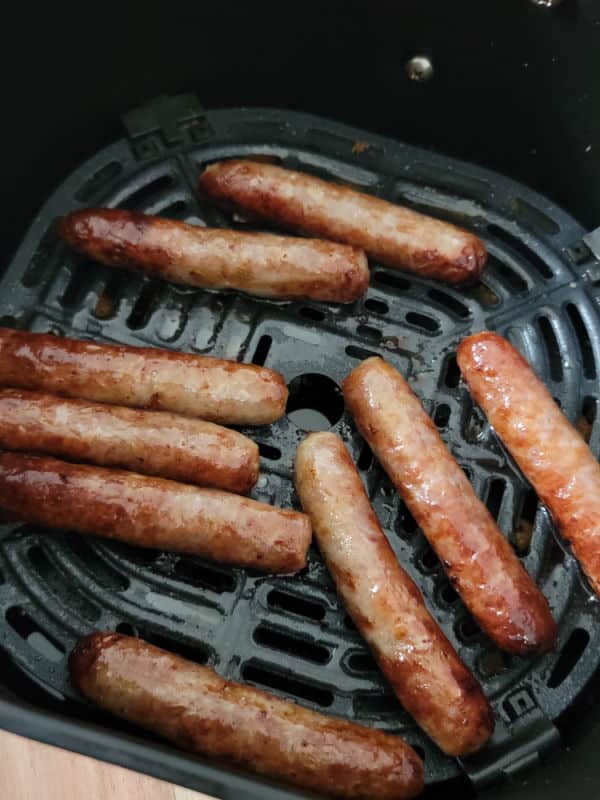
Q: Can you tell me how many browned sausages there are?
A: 9